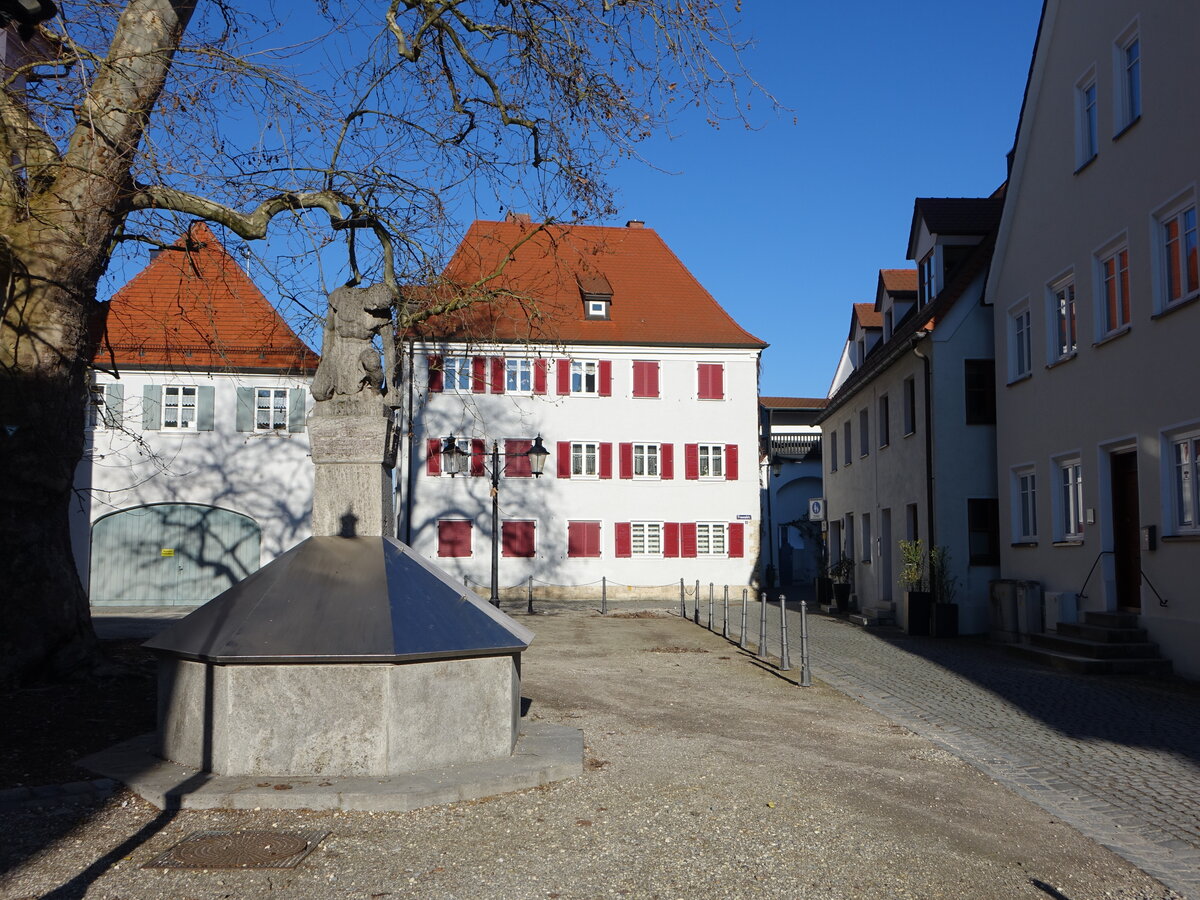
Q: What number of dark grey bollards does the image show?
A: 11